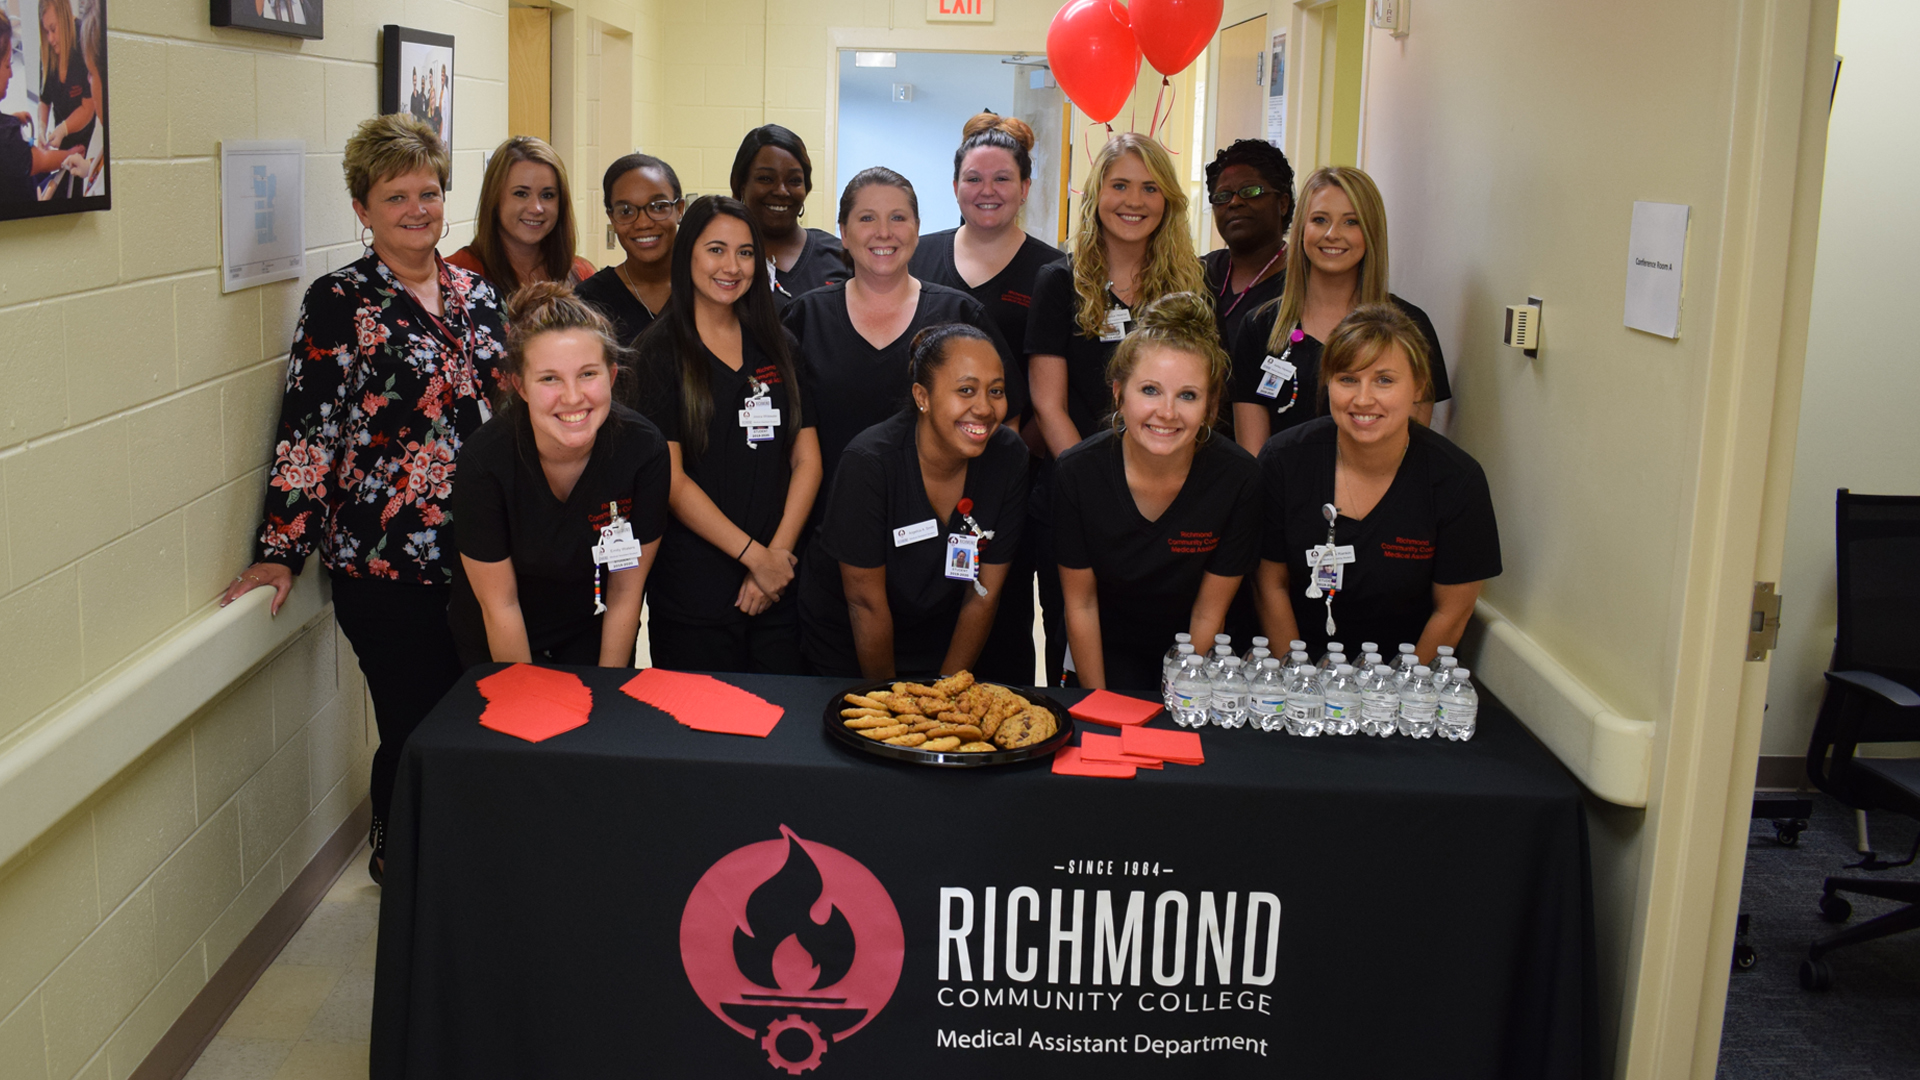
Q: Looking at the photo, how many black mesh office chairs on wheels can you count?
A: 1